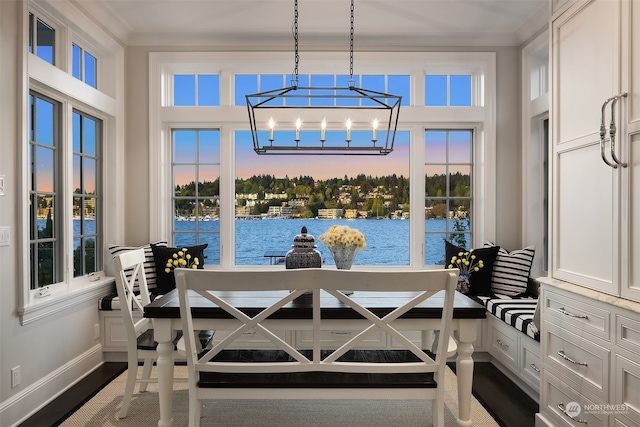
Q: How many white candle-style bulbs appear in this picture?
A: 5